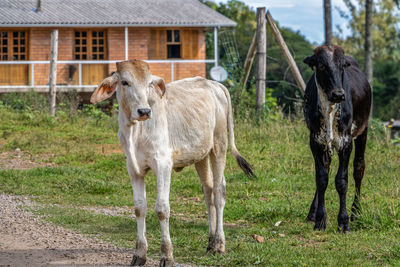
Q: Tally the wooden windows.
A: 3